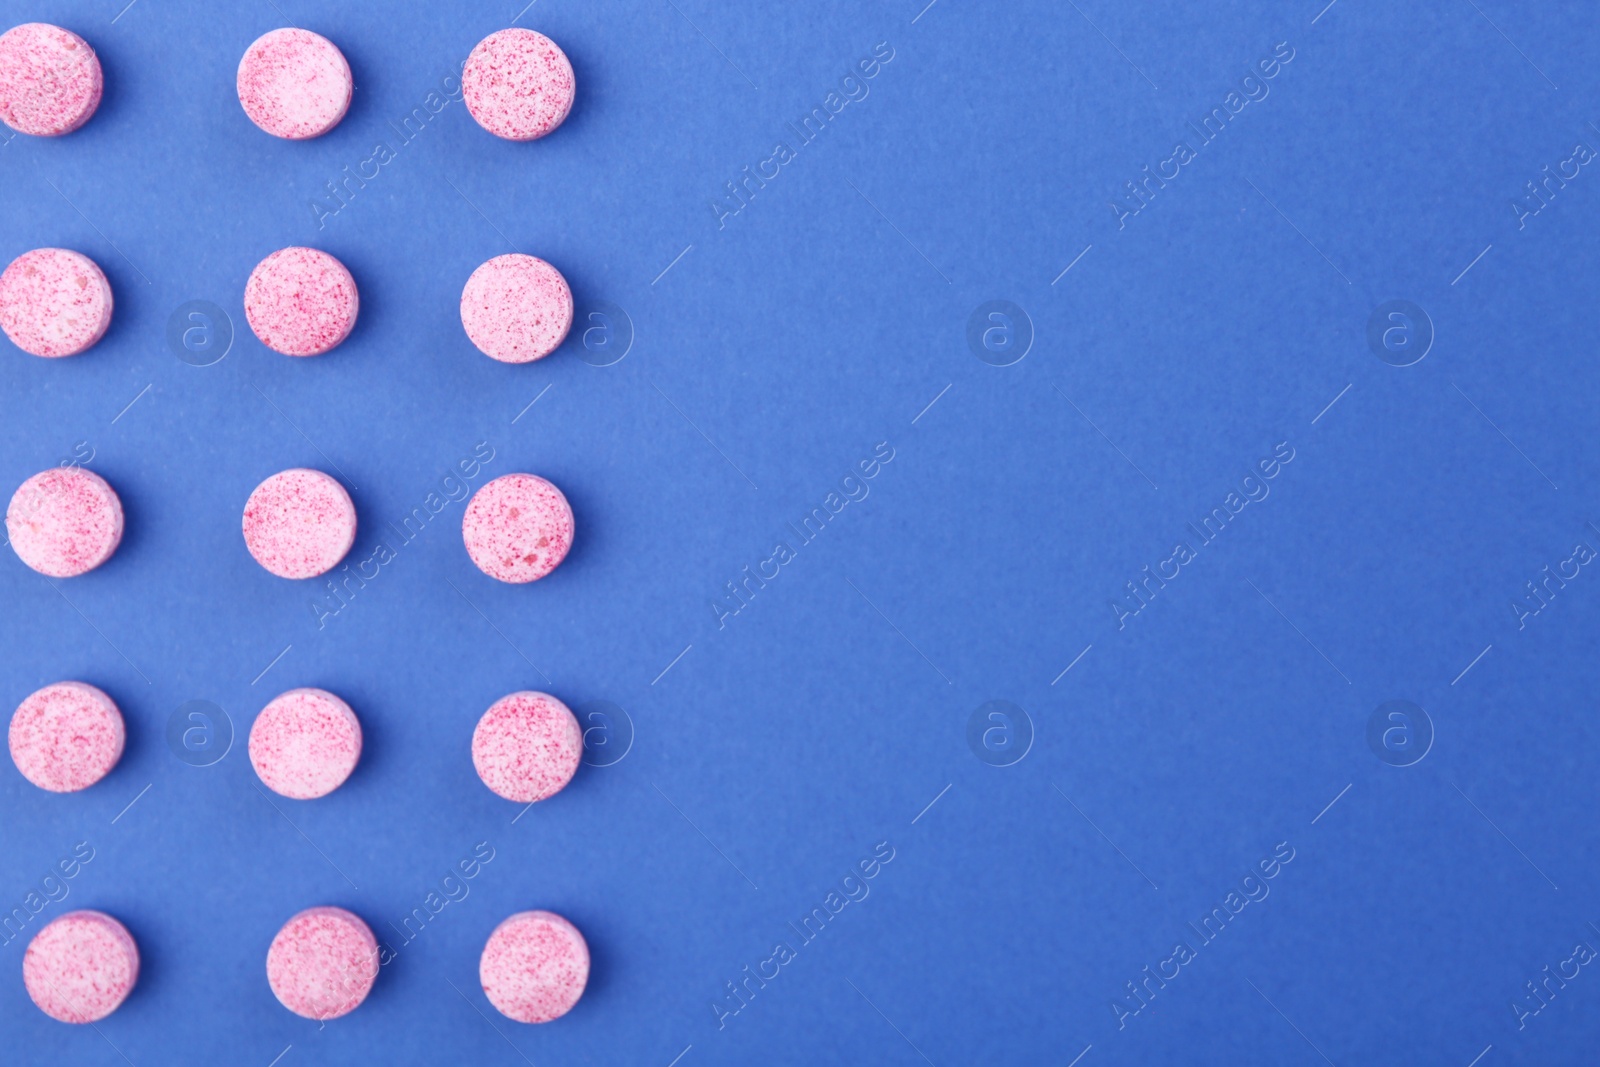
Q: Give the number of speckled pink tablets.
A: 15